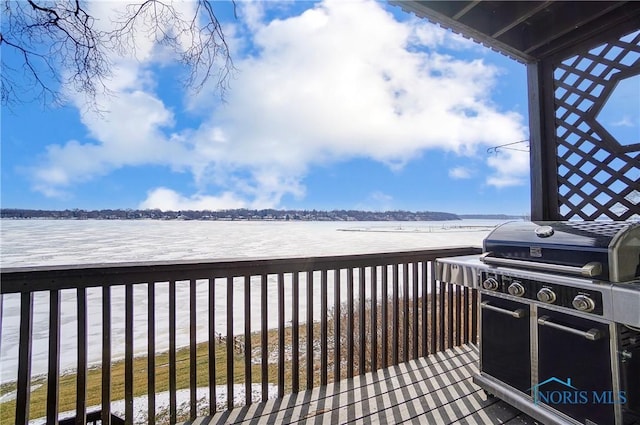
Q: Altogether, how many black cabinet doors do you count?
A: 2